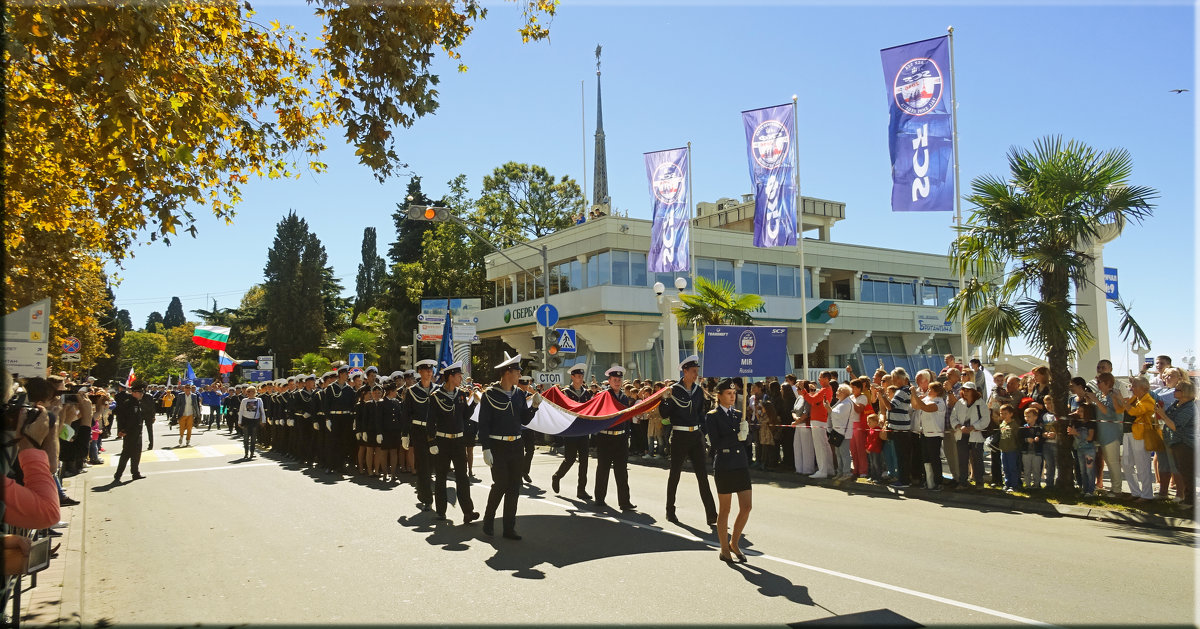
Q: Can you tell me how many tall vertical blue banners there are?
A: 3